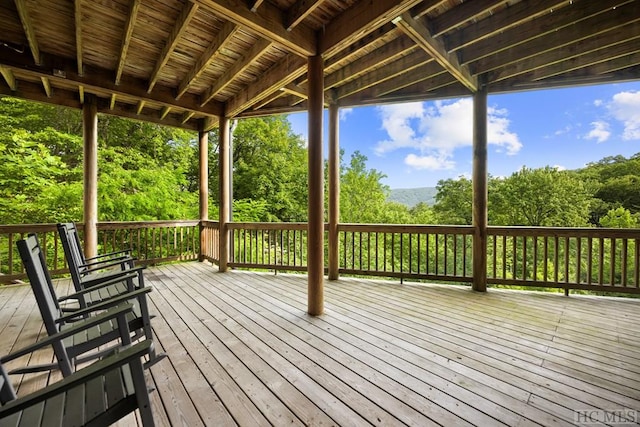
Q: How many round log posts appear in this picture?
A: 6